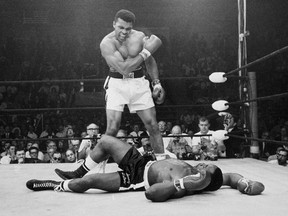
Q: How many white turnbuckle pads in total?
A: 3